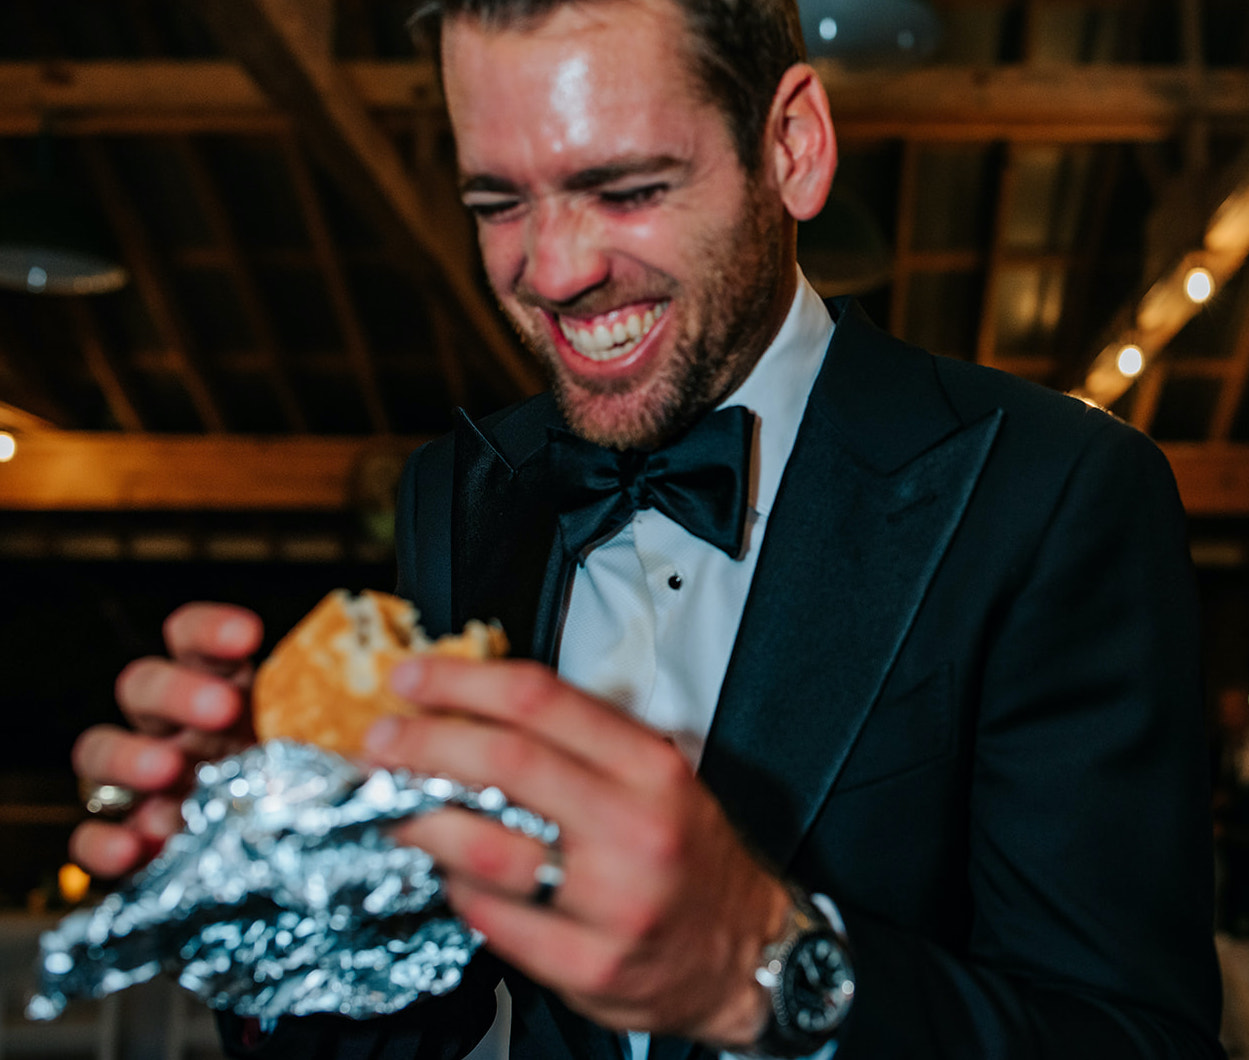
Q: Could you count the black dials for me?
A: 1